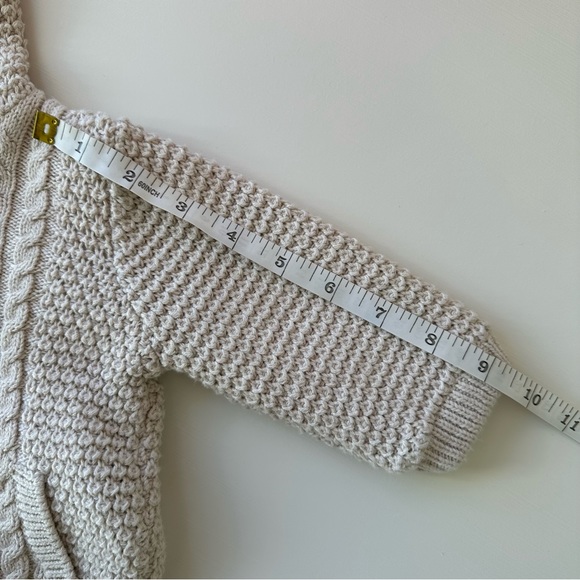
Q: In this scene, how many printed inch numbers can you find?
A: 11